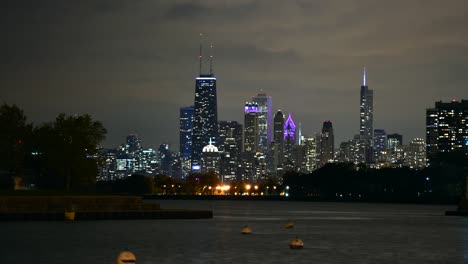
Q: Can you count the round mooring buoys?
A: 4